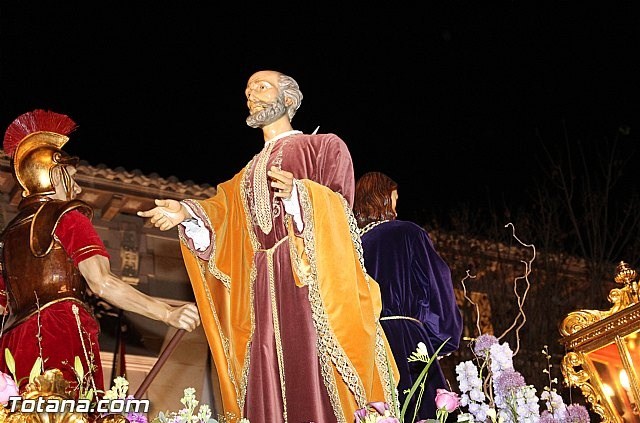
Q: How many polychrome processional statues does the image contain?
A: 3